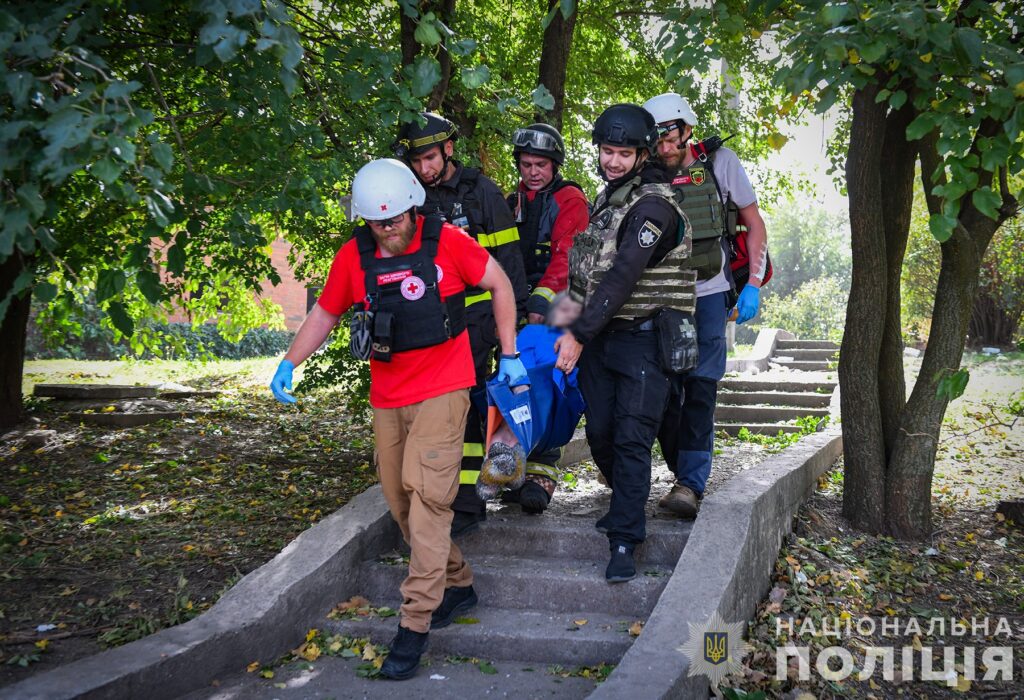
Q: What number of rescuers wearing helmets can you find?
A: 5